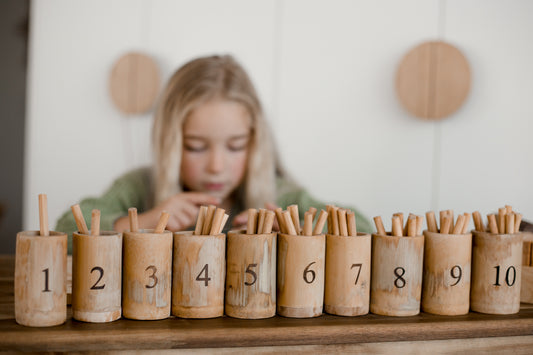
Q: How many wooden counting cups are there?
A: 10